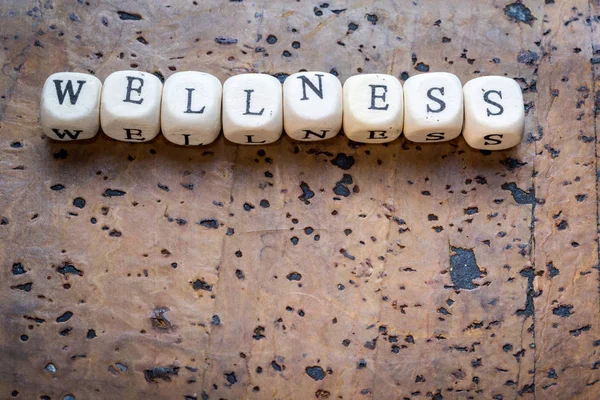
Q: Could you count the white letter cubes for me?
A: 8